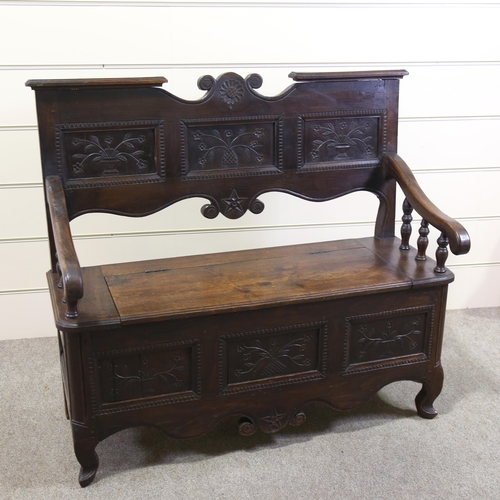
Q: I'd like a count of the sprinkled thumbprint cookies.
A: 0